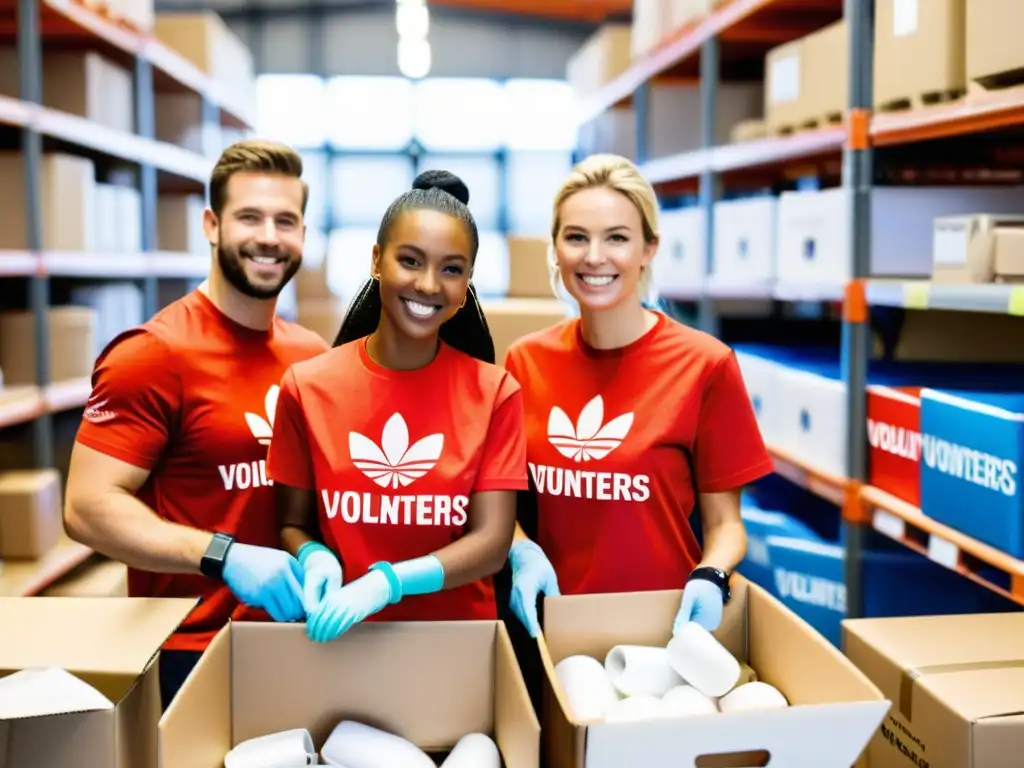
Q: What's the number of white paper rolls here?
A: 9